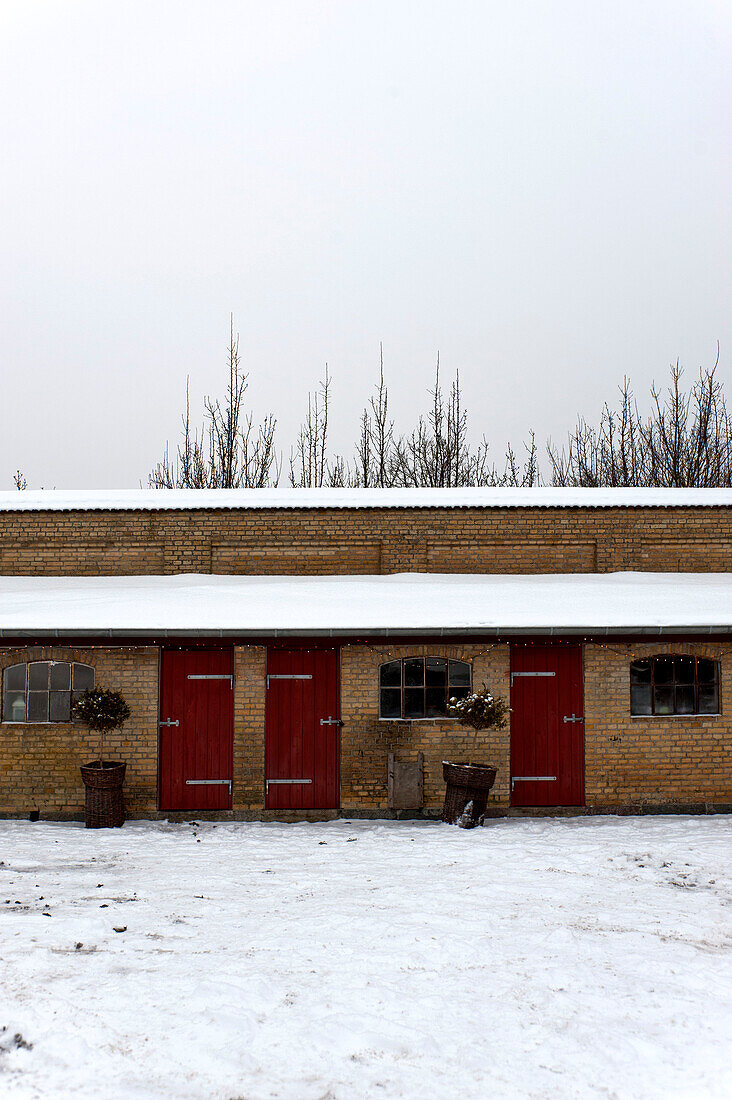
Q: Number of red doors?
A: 3